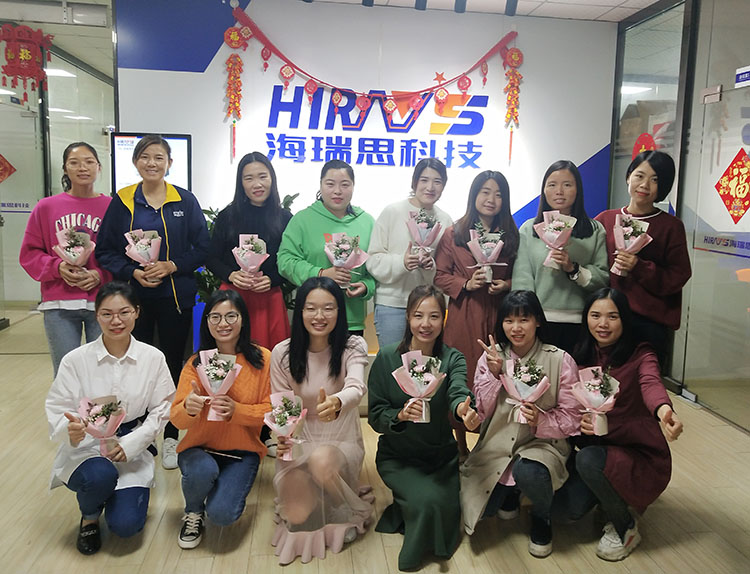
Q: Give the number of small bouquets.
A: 14